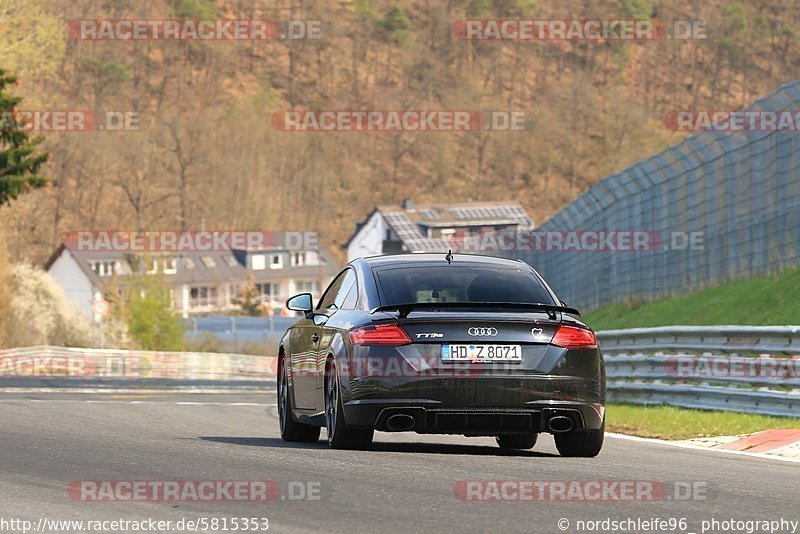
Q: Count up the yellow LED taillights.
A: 0